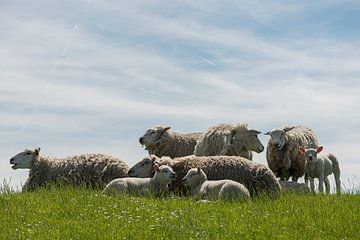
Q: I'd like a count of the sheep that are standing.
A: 4